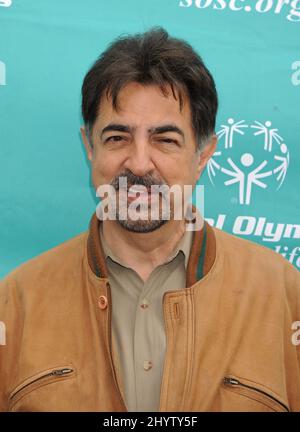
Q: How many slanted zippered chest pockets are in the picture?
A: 2